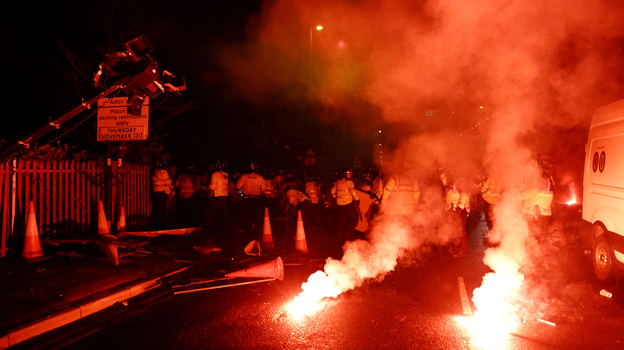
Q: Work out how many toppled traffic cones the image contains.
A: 2